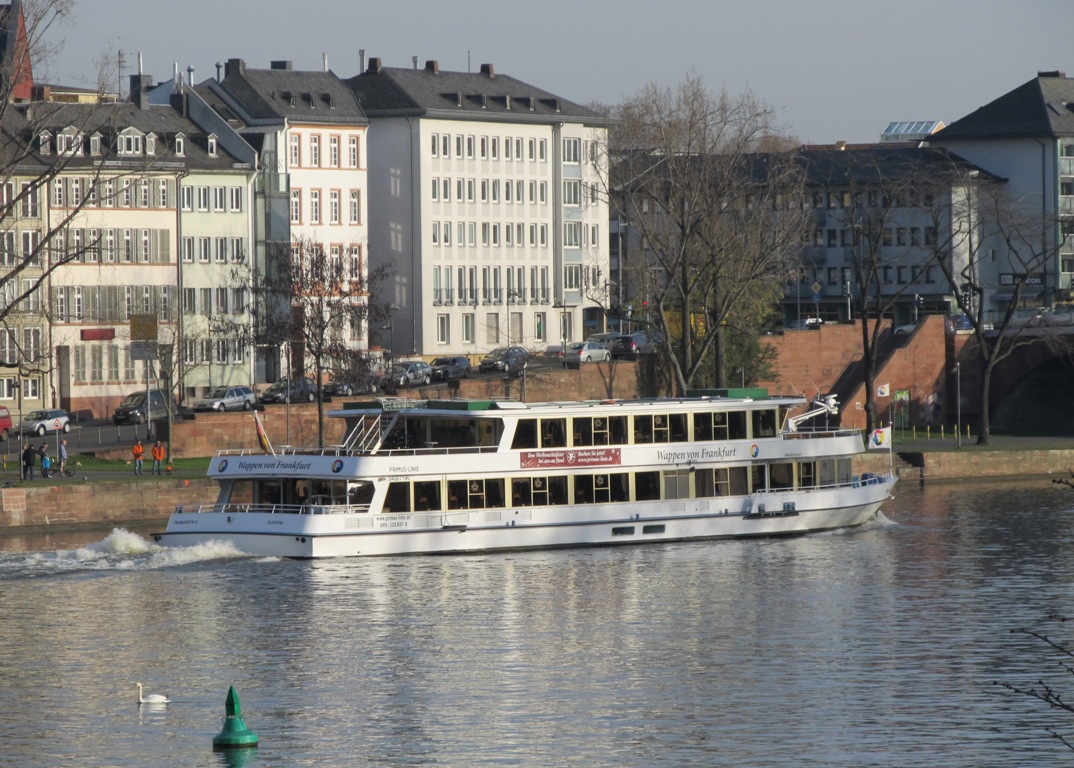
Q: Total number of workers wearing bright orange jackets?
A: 2